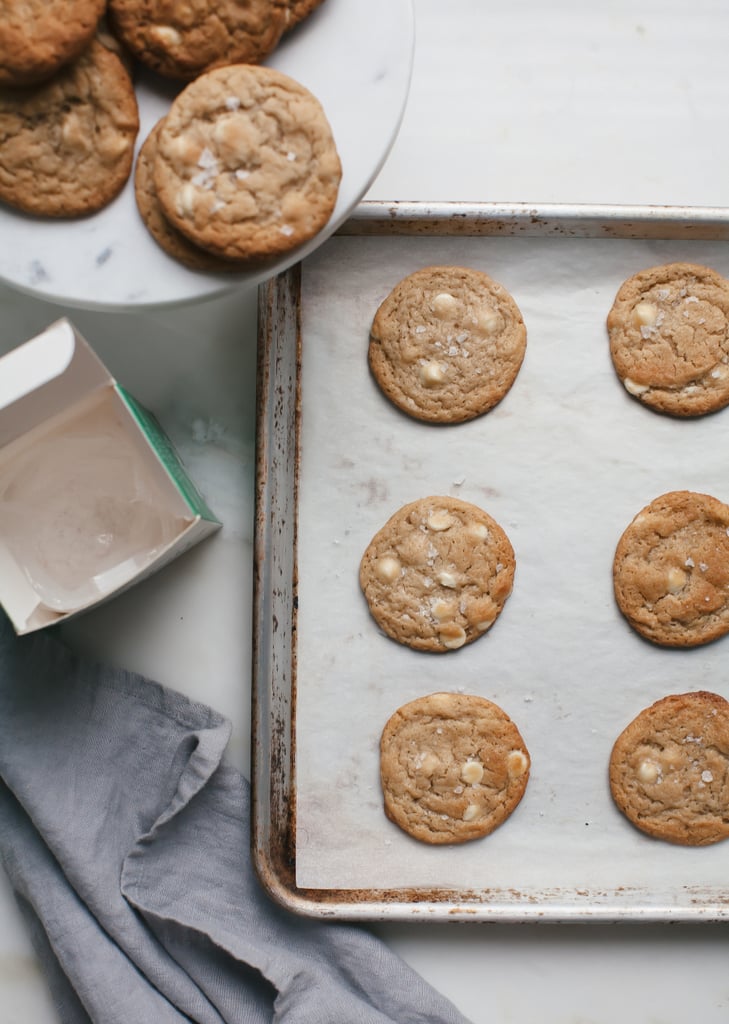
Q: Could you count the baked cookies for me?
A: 12